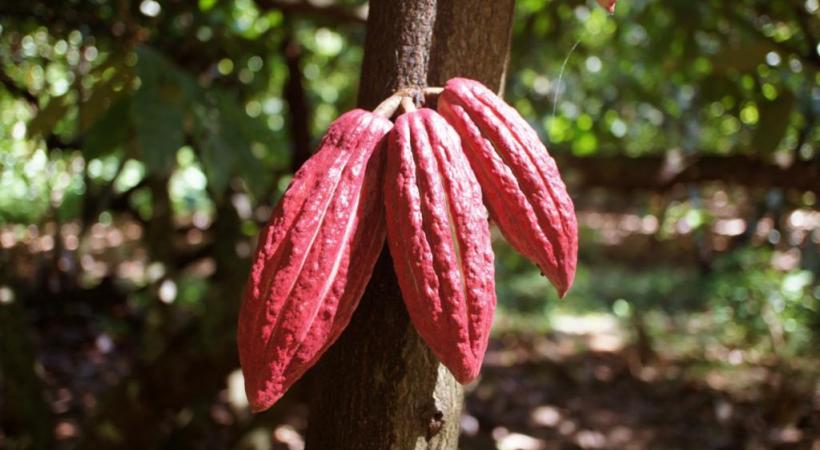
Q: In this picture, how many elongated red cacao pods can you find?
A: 3